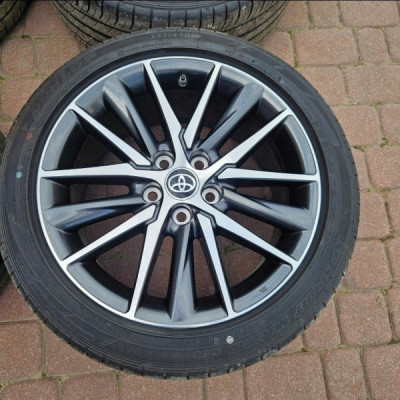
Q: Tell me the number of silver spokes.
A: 10